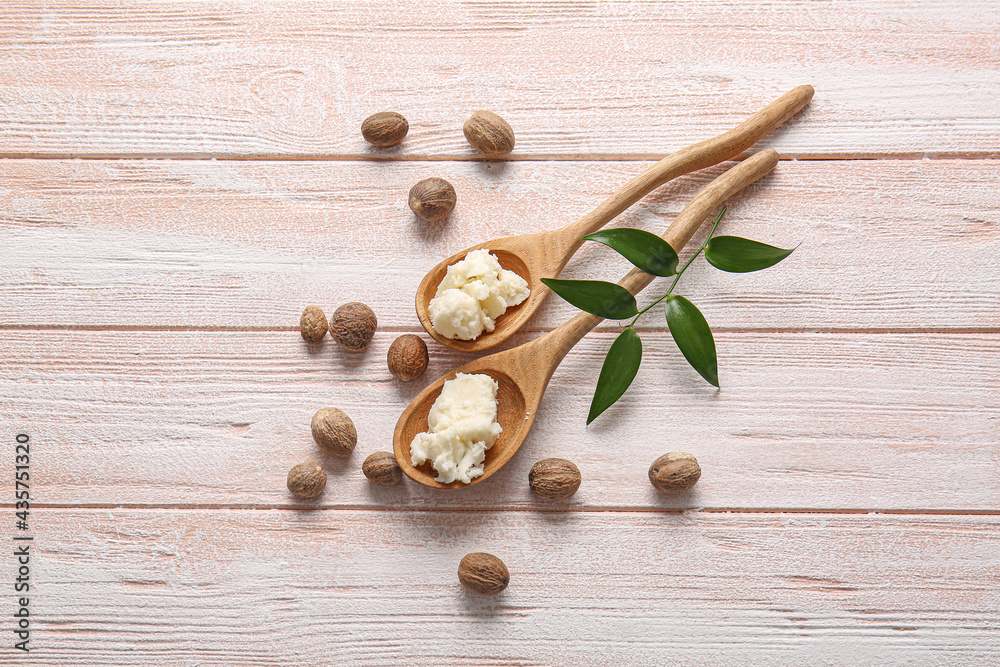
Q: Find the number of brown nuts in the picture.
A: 12